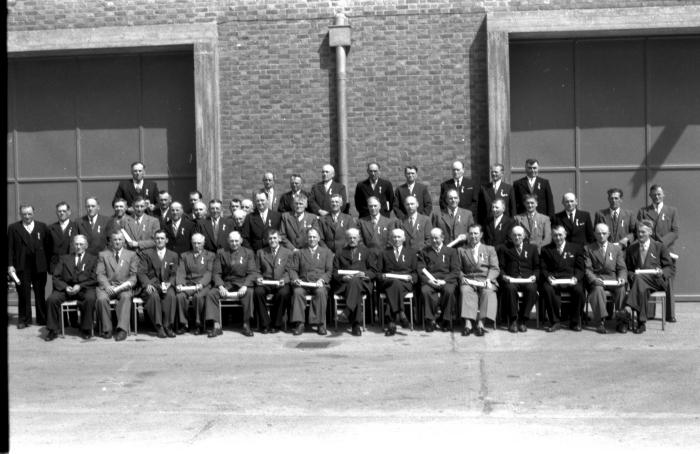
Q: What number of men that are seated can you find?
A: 15